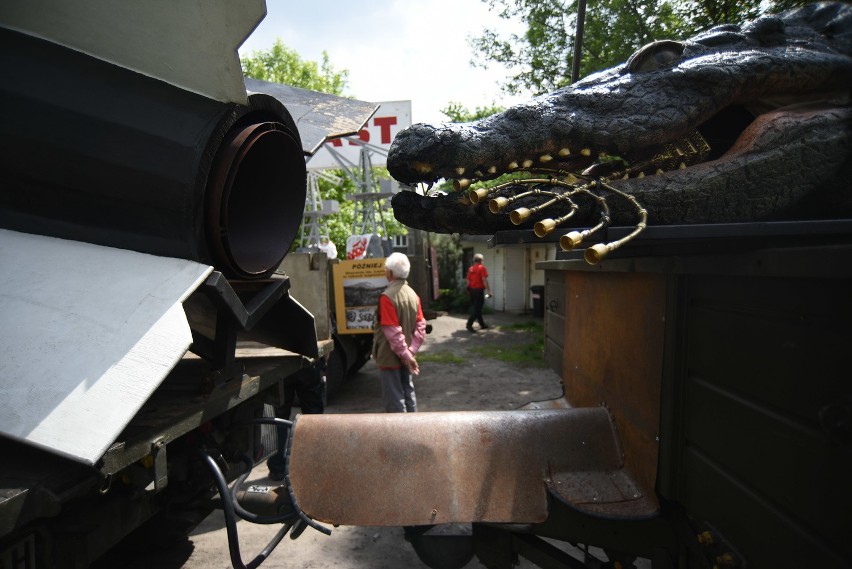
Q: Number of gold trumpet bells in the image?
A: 7